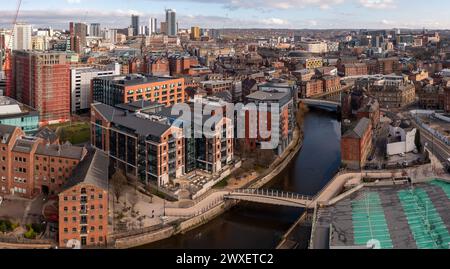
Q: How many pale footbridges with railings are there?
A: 1